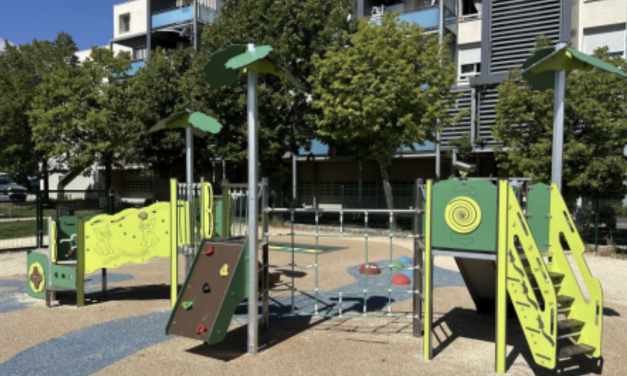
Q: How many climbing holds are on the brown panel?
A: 5